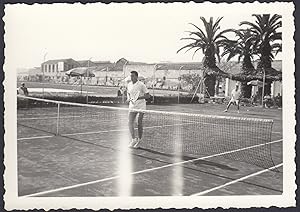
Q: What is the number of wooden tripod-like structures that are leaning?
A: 1